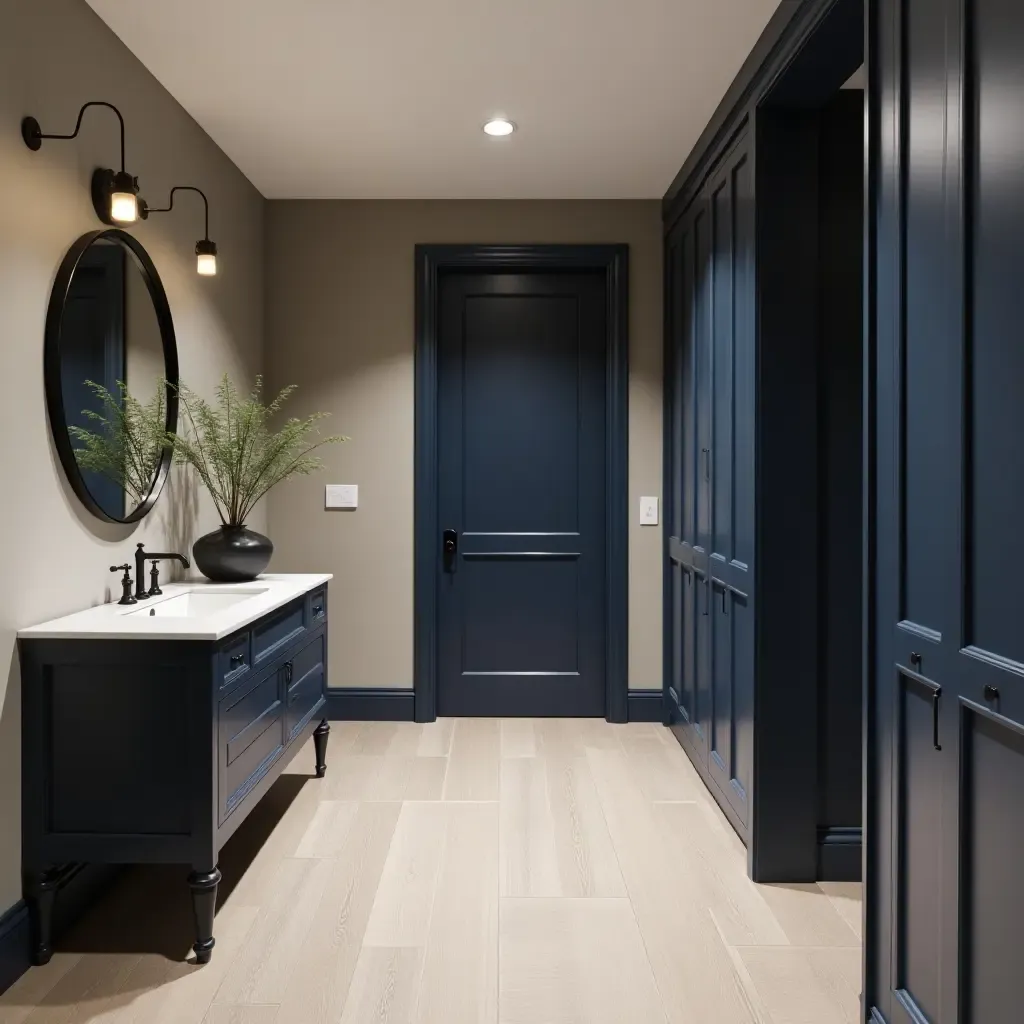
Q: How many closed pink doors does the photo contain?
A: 0